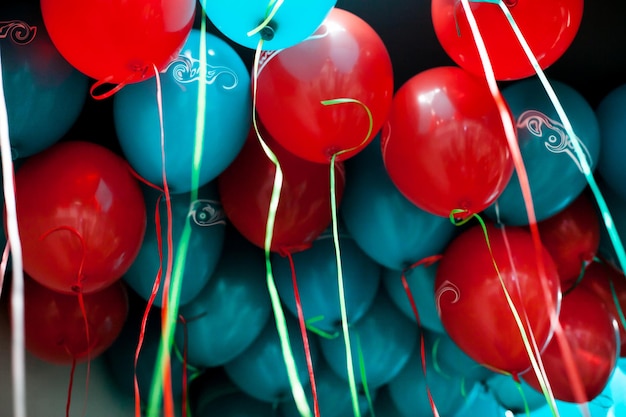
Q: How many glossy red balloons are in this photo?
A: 11